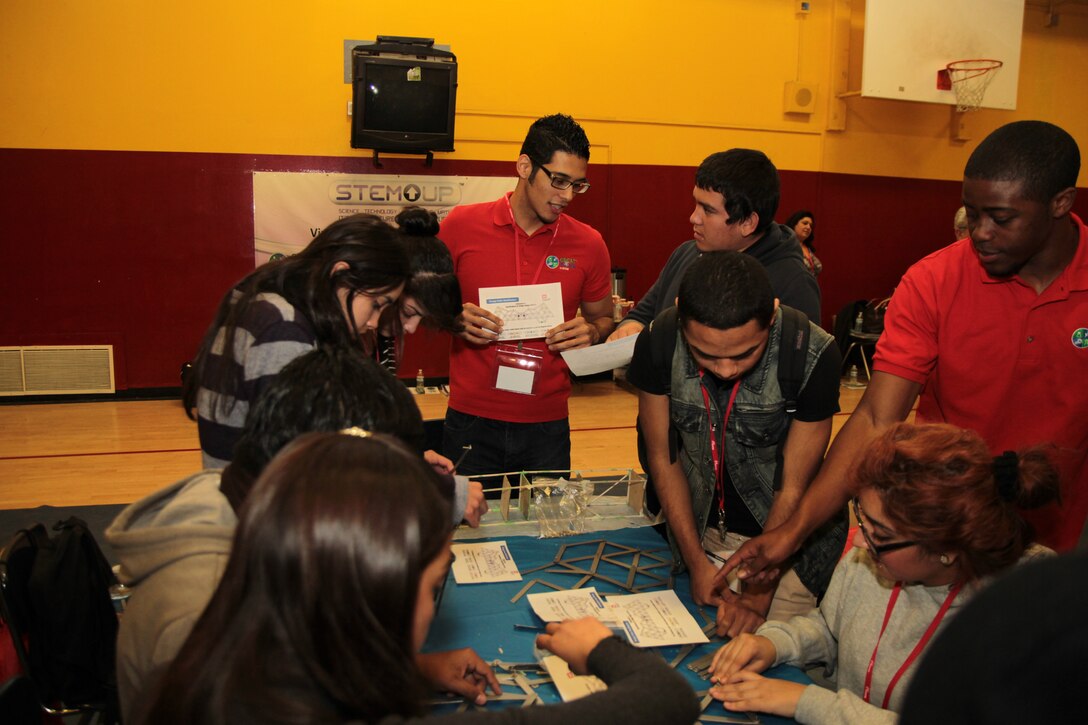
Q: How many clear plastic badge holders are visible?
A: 1